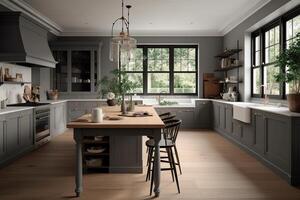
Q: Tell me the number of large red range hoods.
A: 0